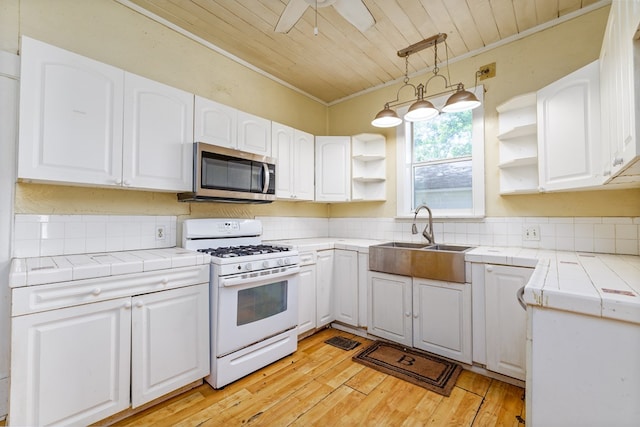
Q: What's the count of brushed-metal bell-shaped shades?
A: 3